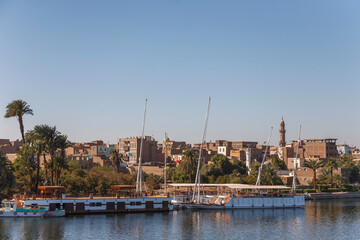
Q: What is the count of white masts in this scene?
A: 5